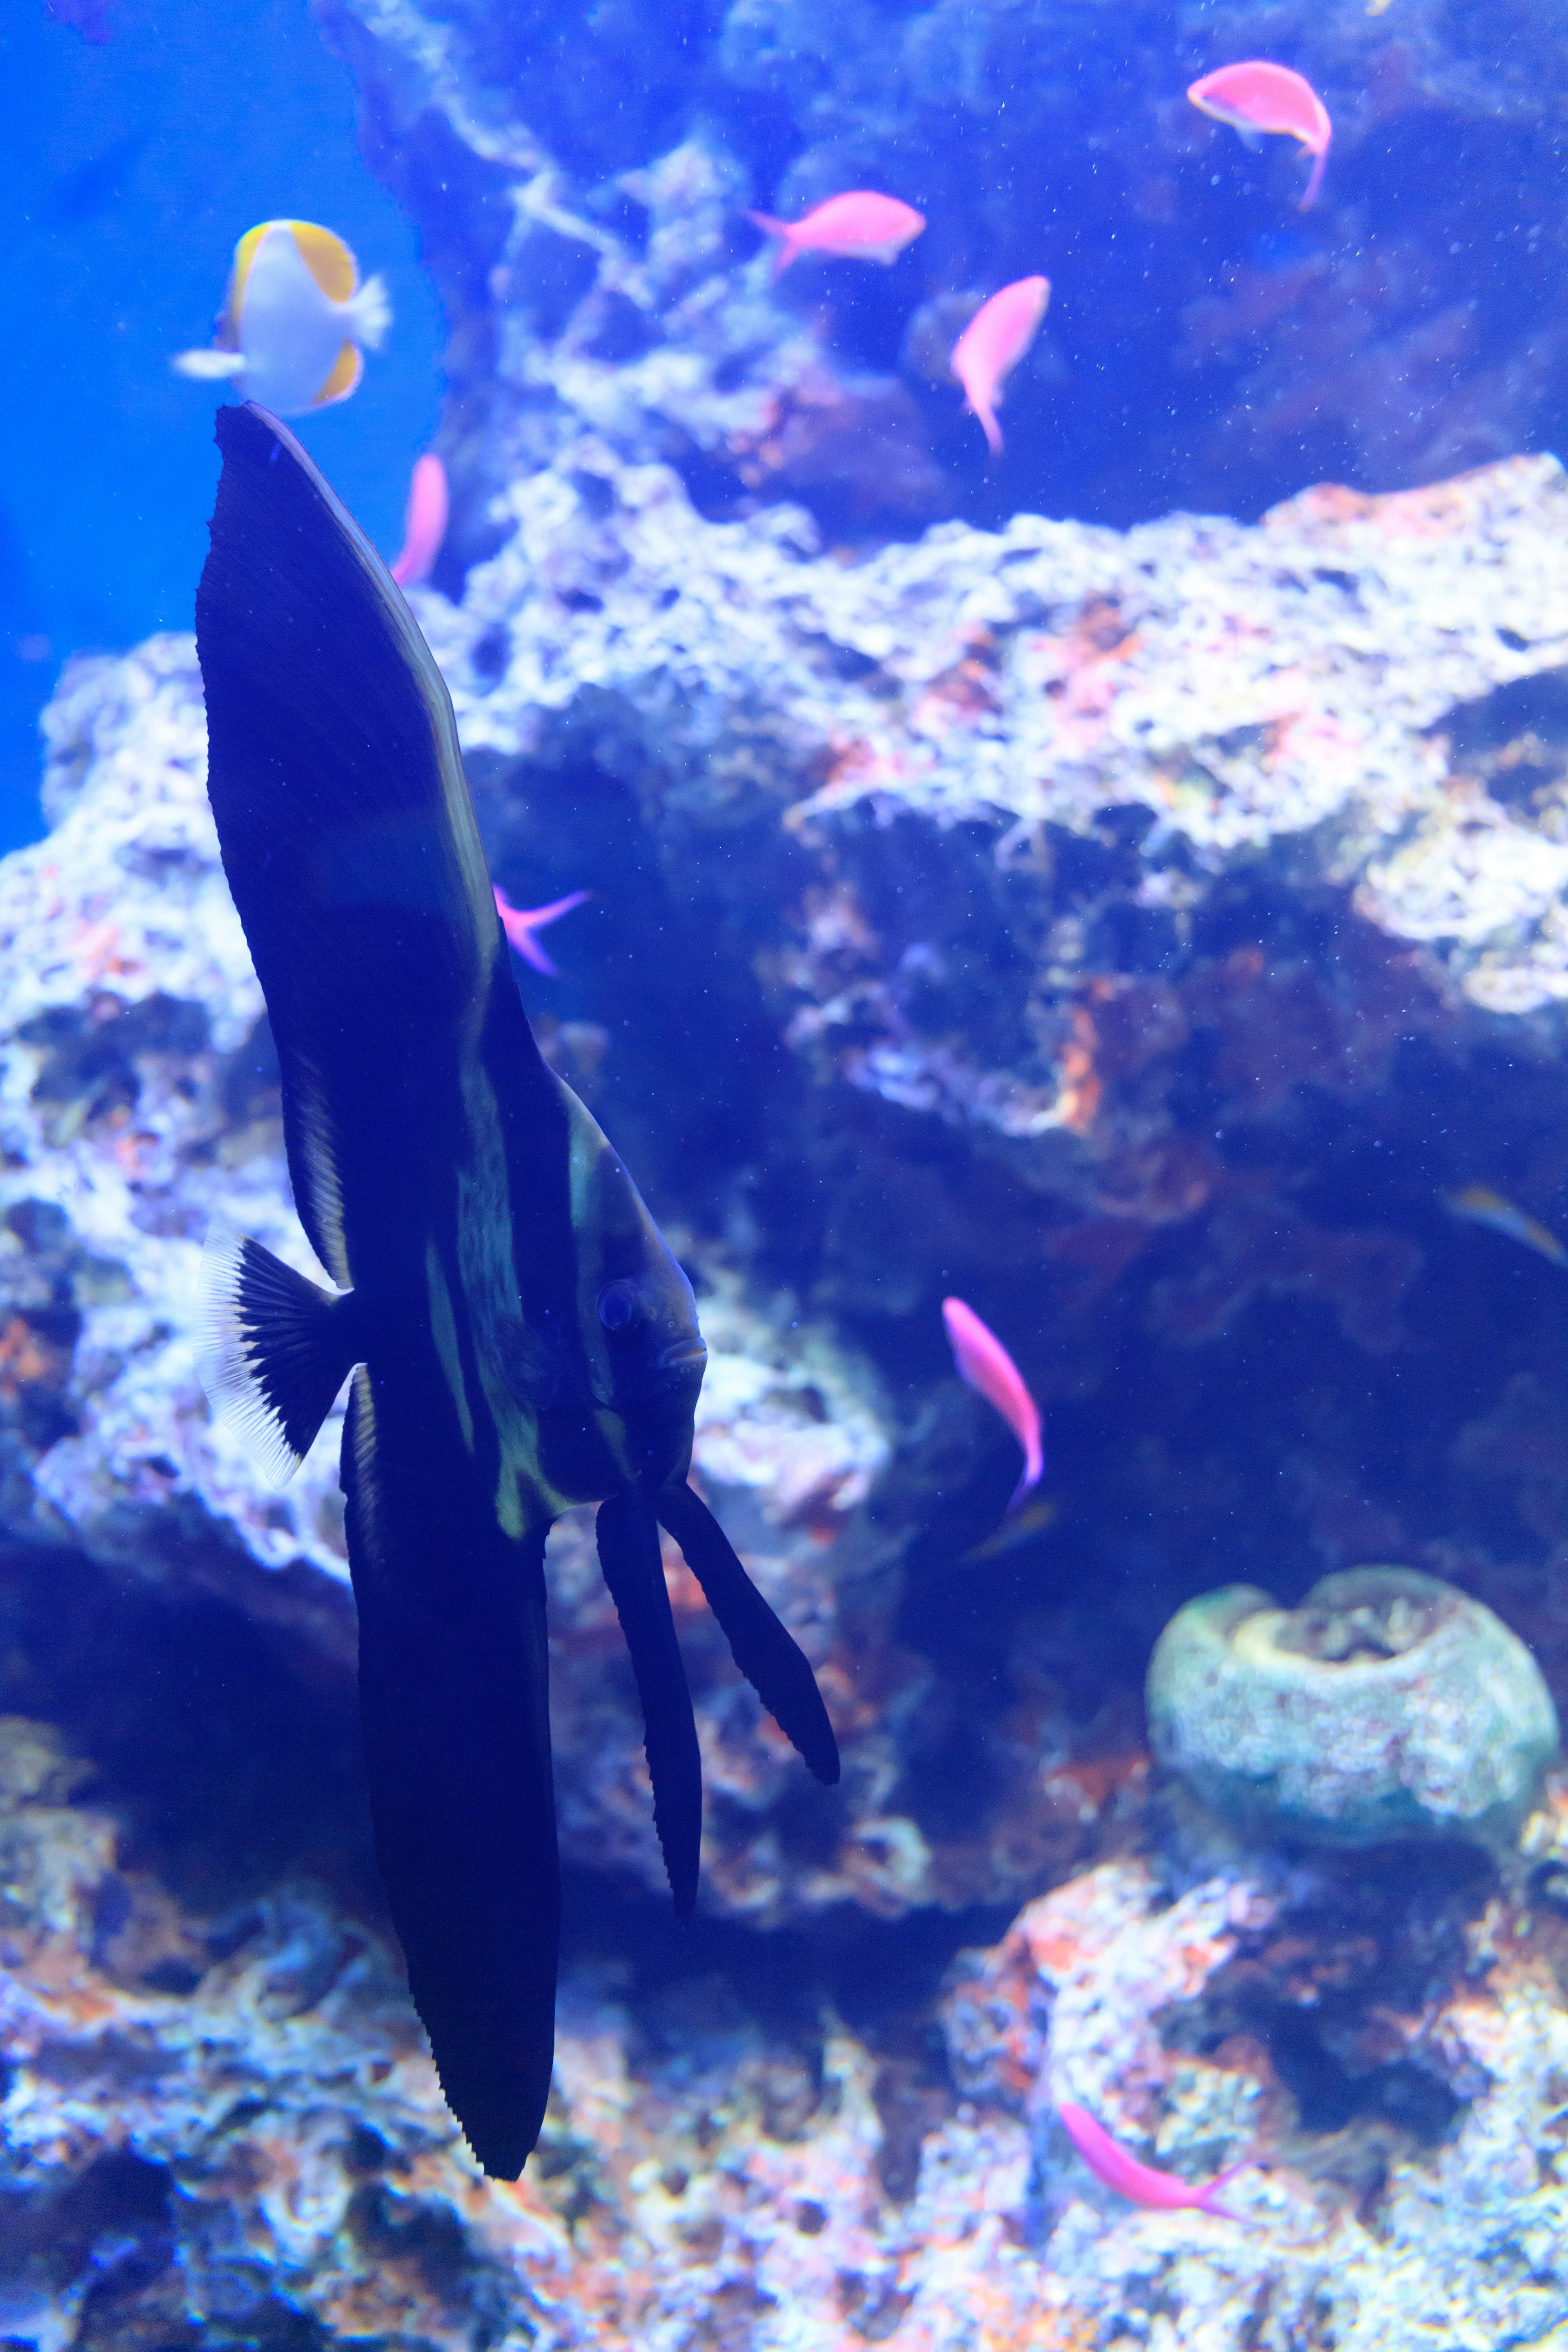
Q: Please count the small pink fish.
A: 7